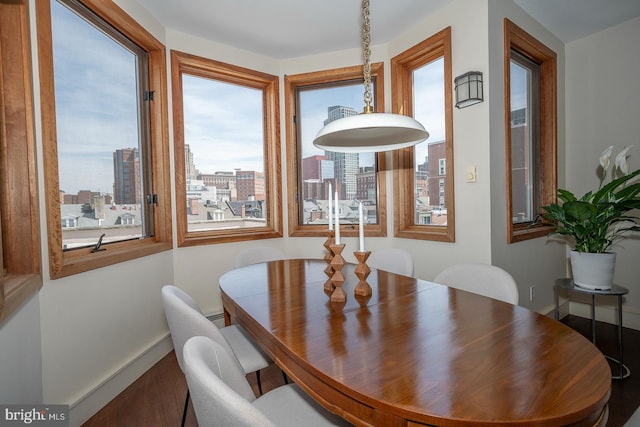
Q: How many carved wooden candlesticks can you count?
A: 3